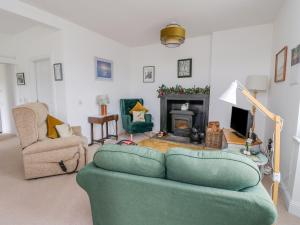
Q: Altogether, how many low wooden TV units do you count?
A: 1